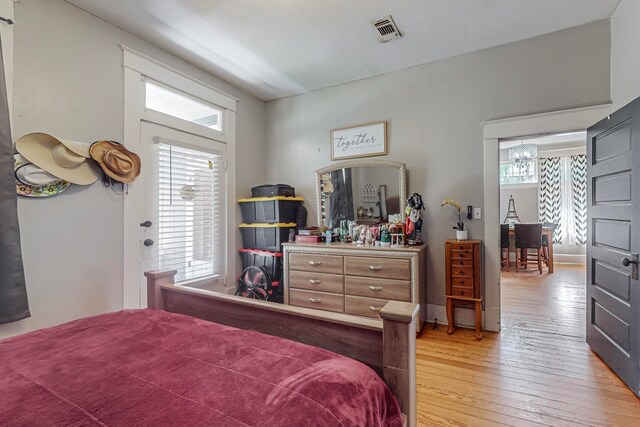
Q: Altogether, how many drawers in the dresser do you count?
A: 6